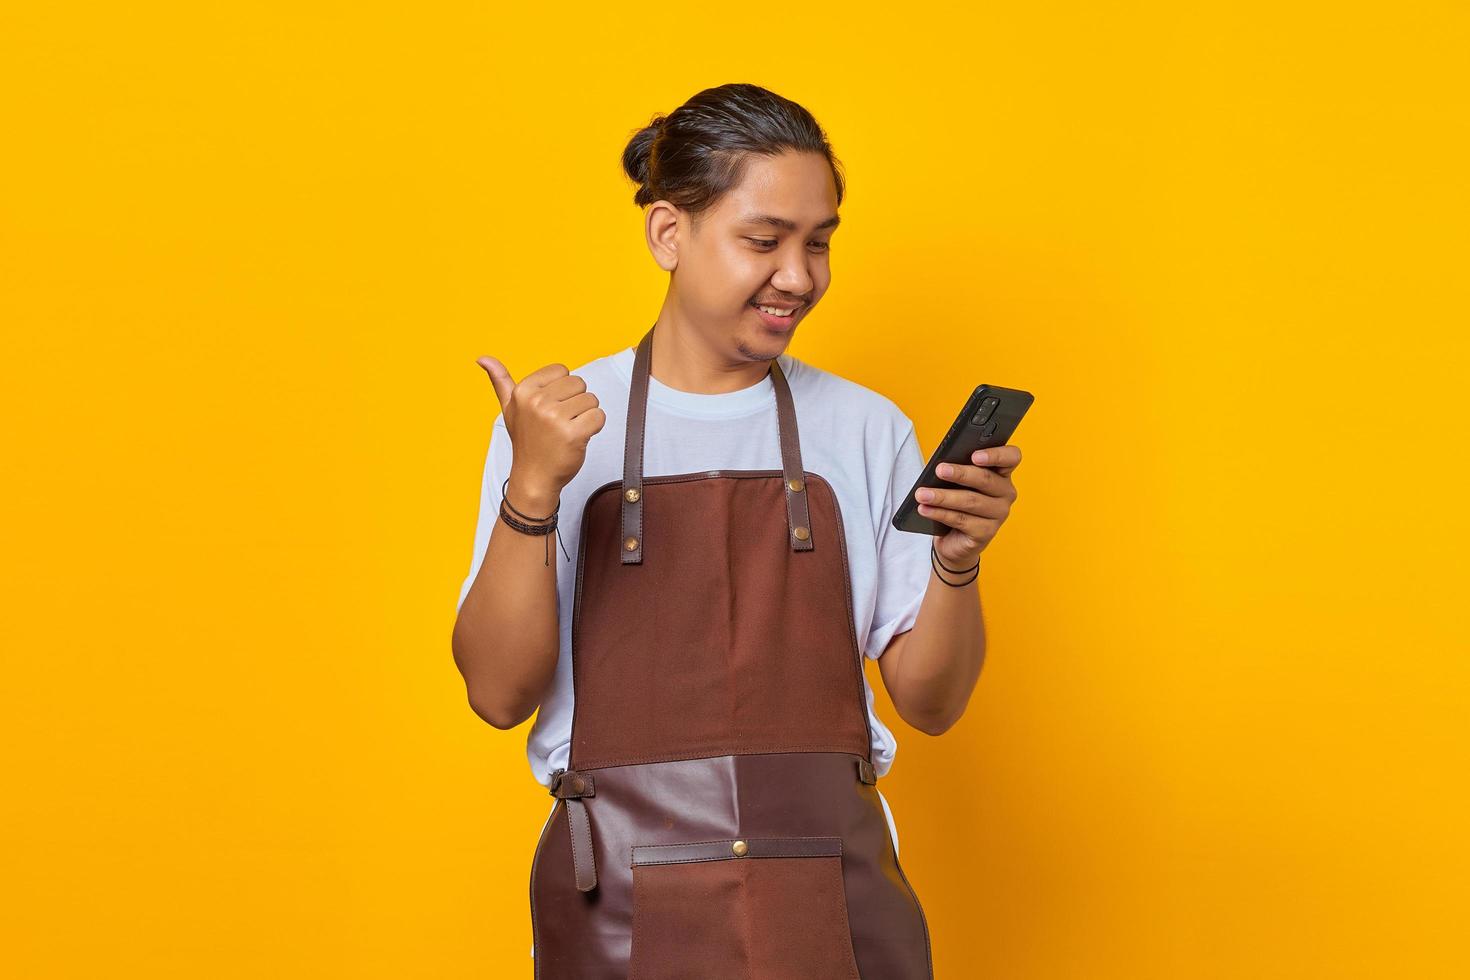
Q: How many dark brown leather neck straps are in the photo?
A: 2